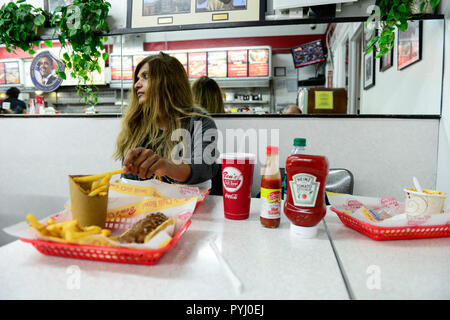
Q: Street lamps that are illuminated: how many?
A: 0